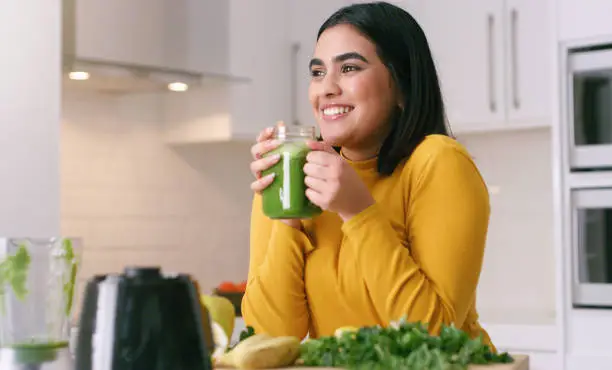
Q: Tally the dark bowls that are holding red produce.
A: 1